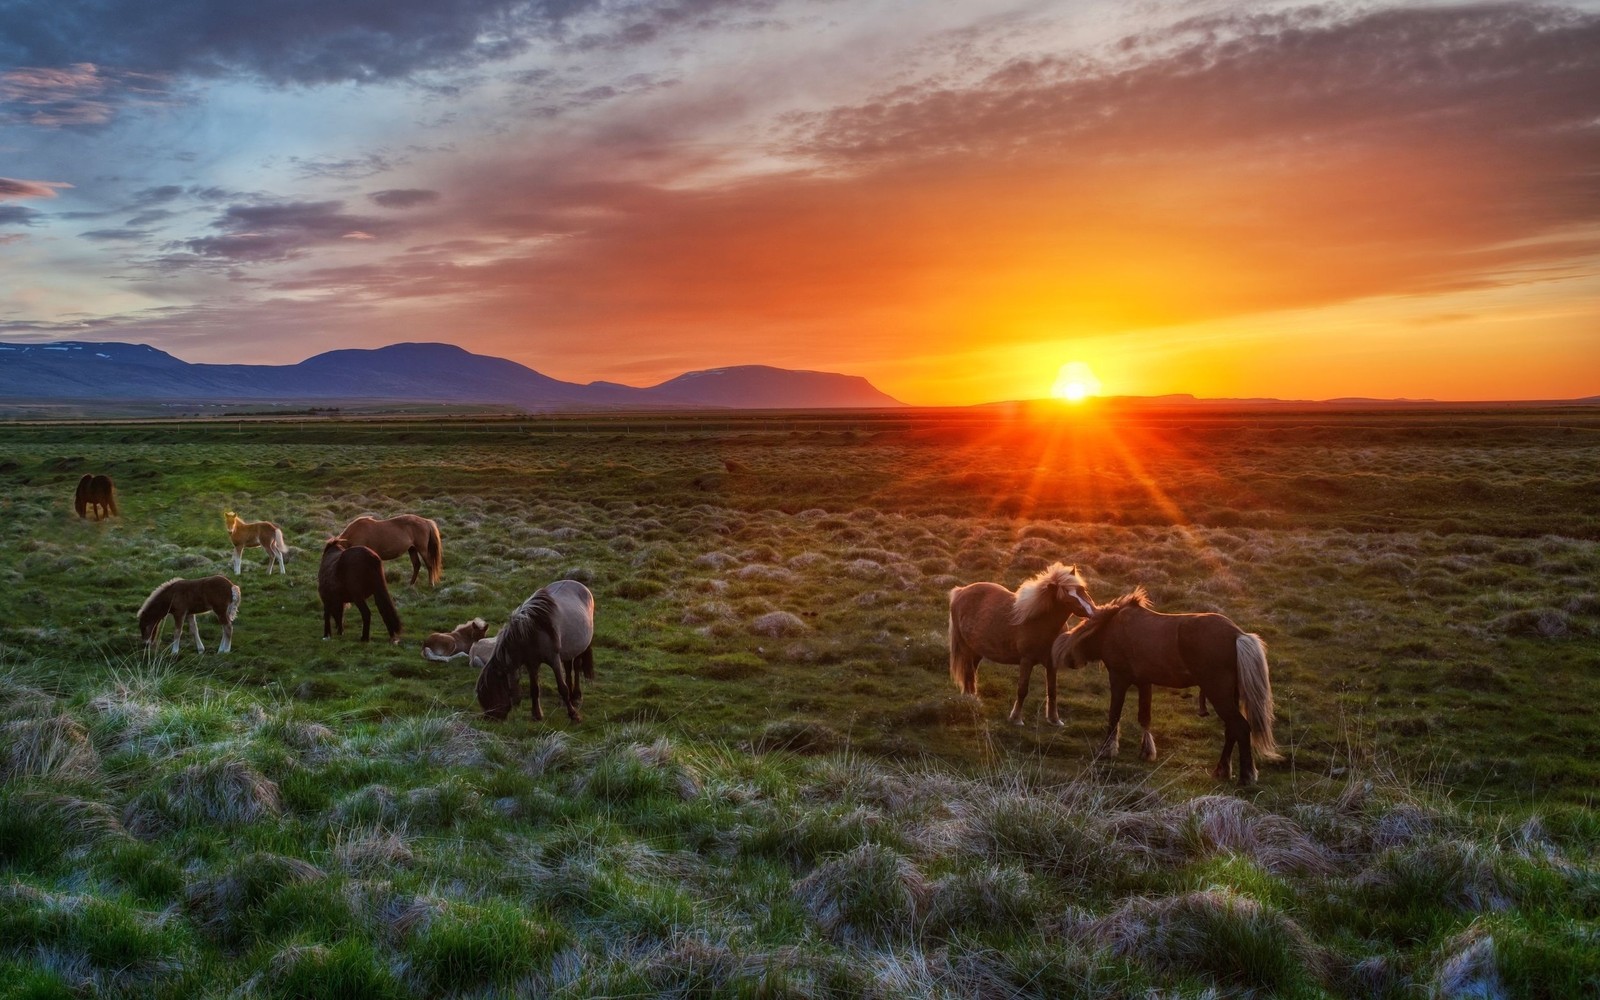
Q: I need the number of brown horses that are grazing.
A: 4